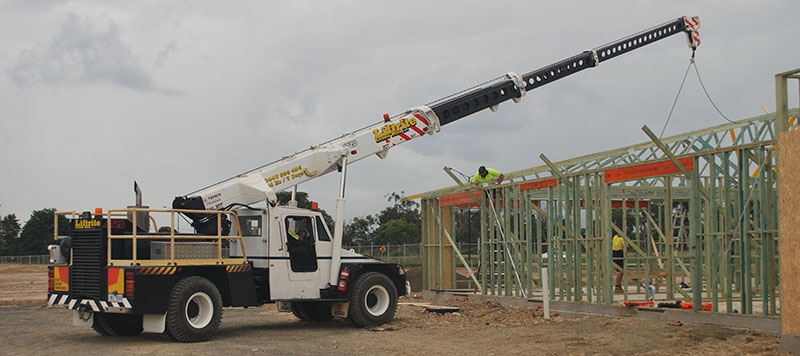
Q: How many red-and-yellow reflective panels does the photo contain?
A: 2